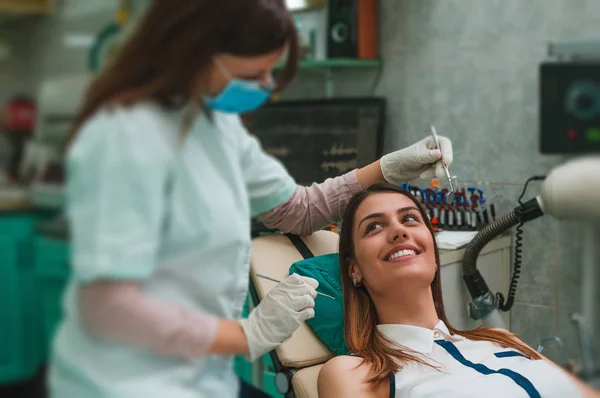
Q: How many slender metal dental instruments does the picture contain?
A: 2